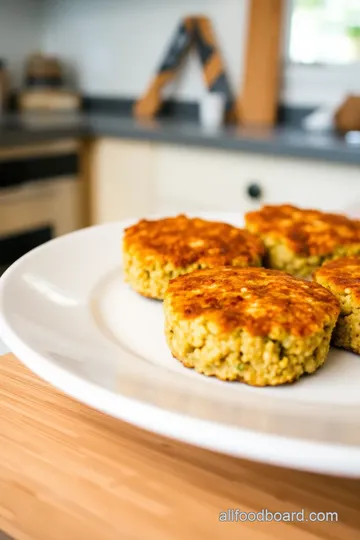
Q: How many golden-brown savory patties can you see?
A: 4